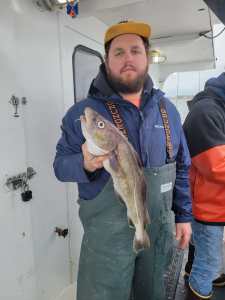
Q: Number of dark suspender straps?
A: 2